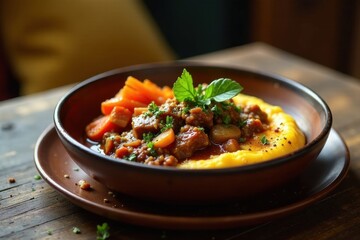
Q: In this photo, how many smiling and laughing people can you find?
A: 0